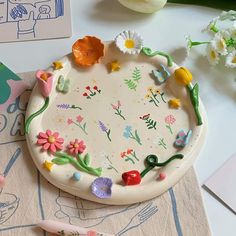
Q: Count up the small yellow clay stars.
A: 4